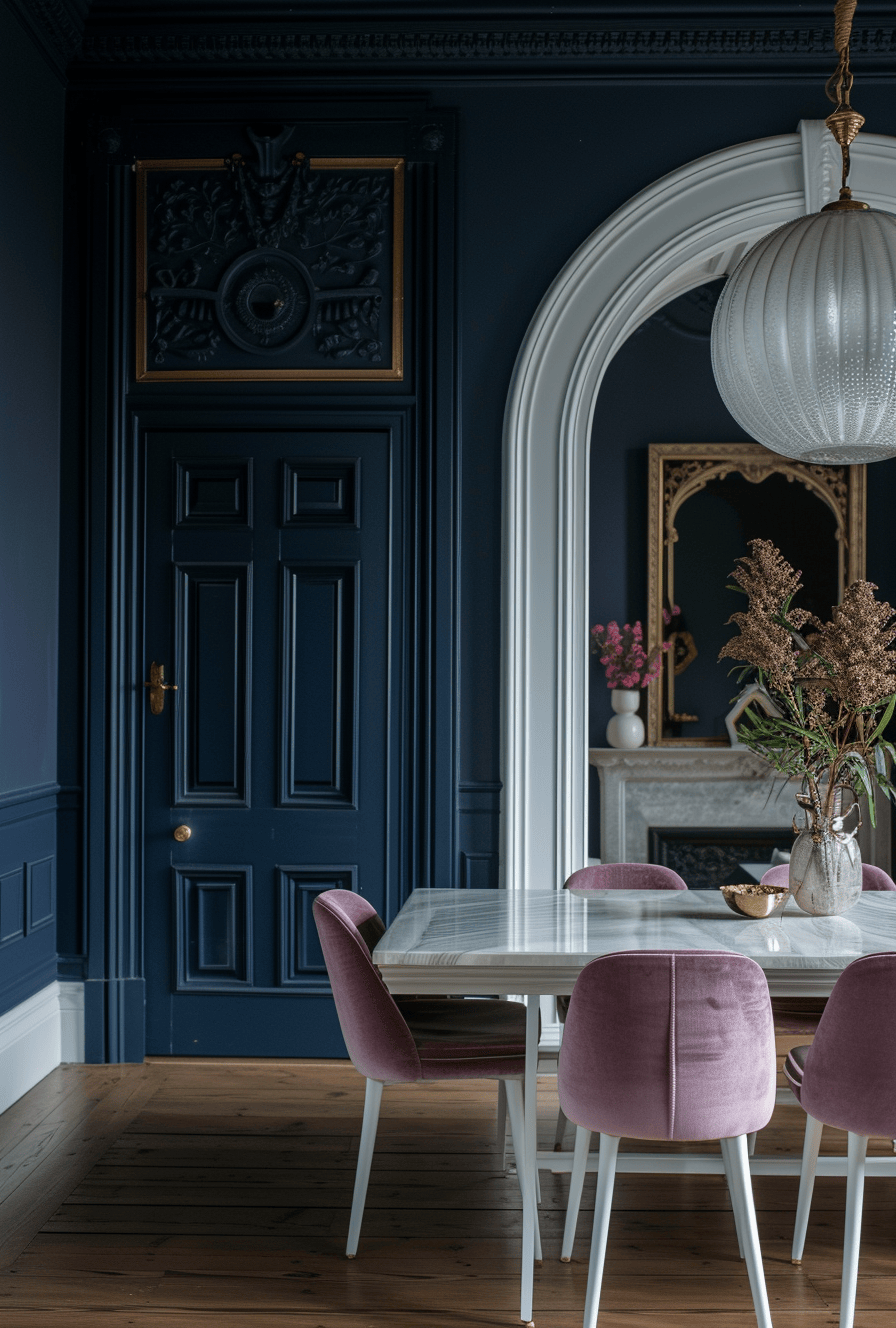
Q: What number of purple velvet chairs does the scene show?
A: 5